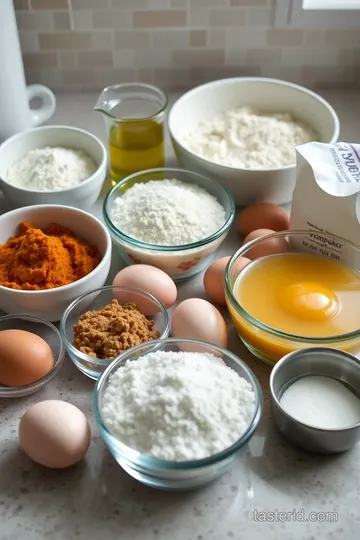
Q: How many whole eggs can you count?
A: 7